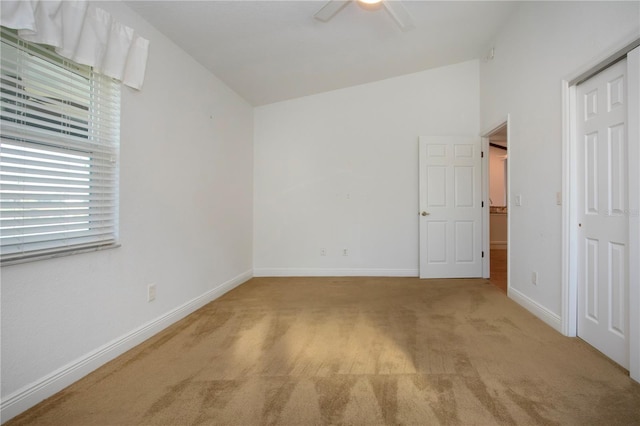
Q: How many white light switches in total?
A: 2